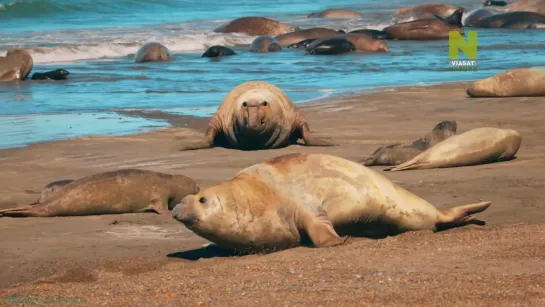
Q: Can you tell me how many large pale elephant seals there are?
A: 2